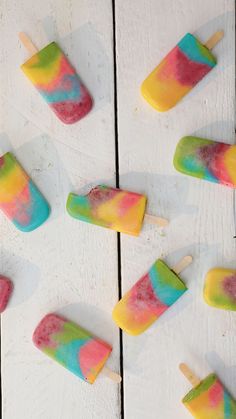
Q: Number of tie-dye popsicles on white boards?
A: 10